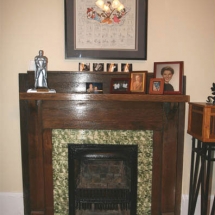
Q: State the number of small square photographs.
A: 4